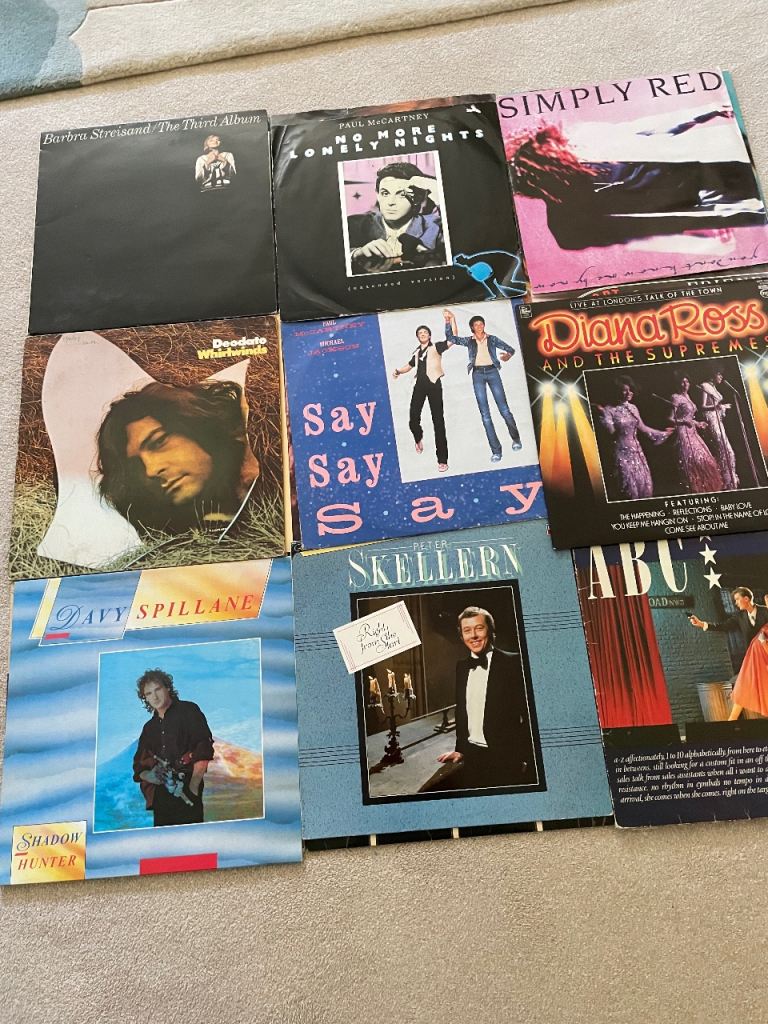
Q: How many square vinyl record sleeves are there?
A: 9